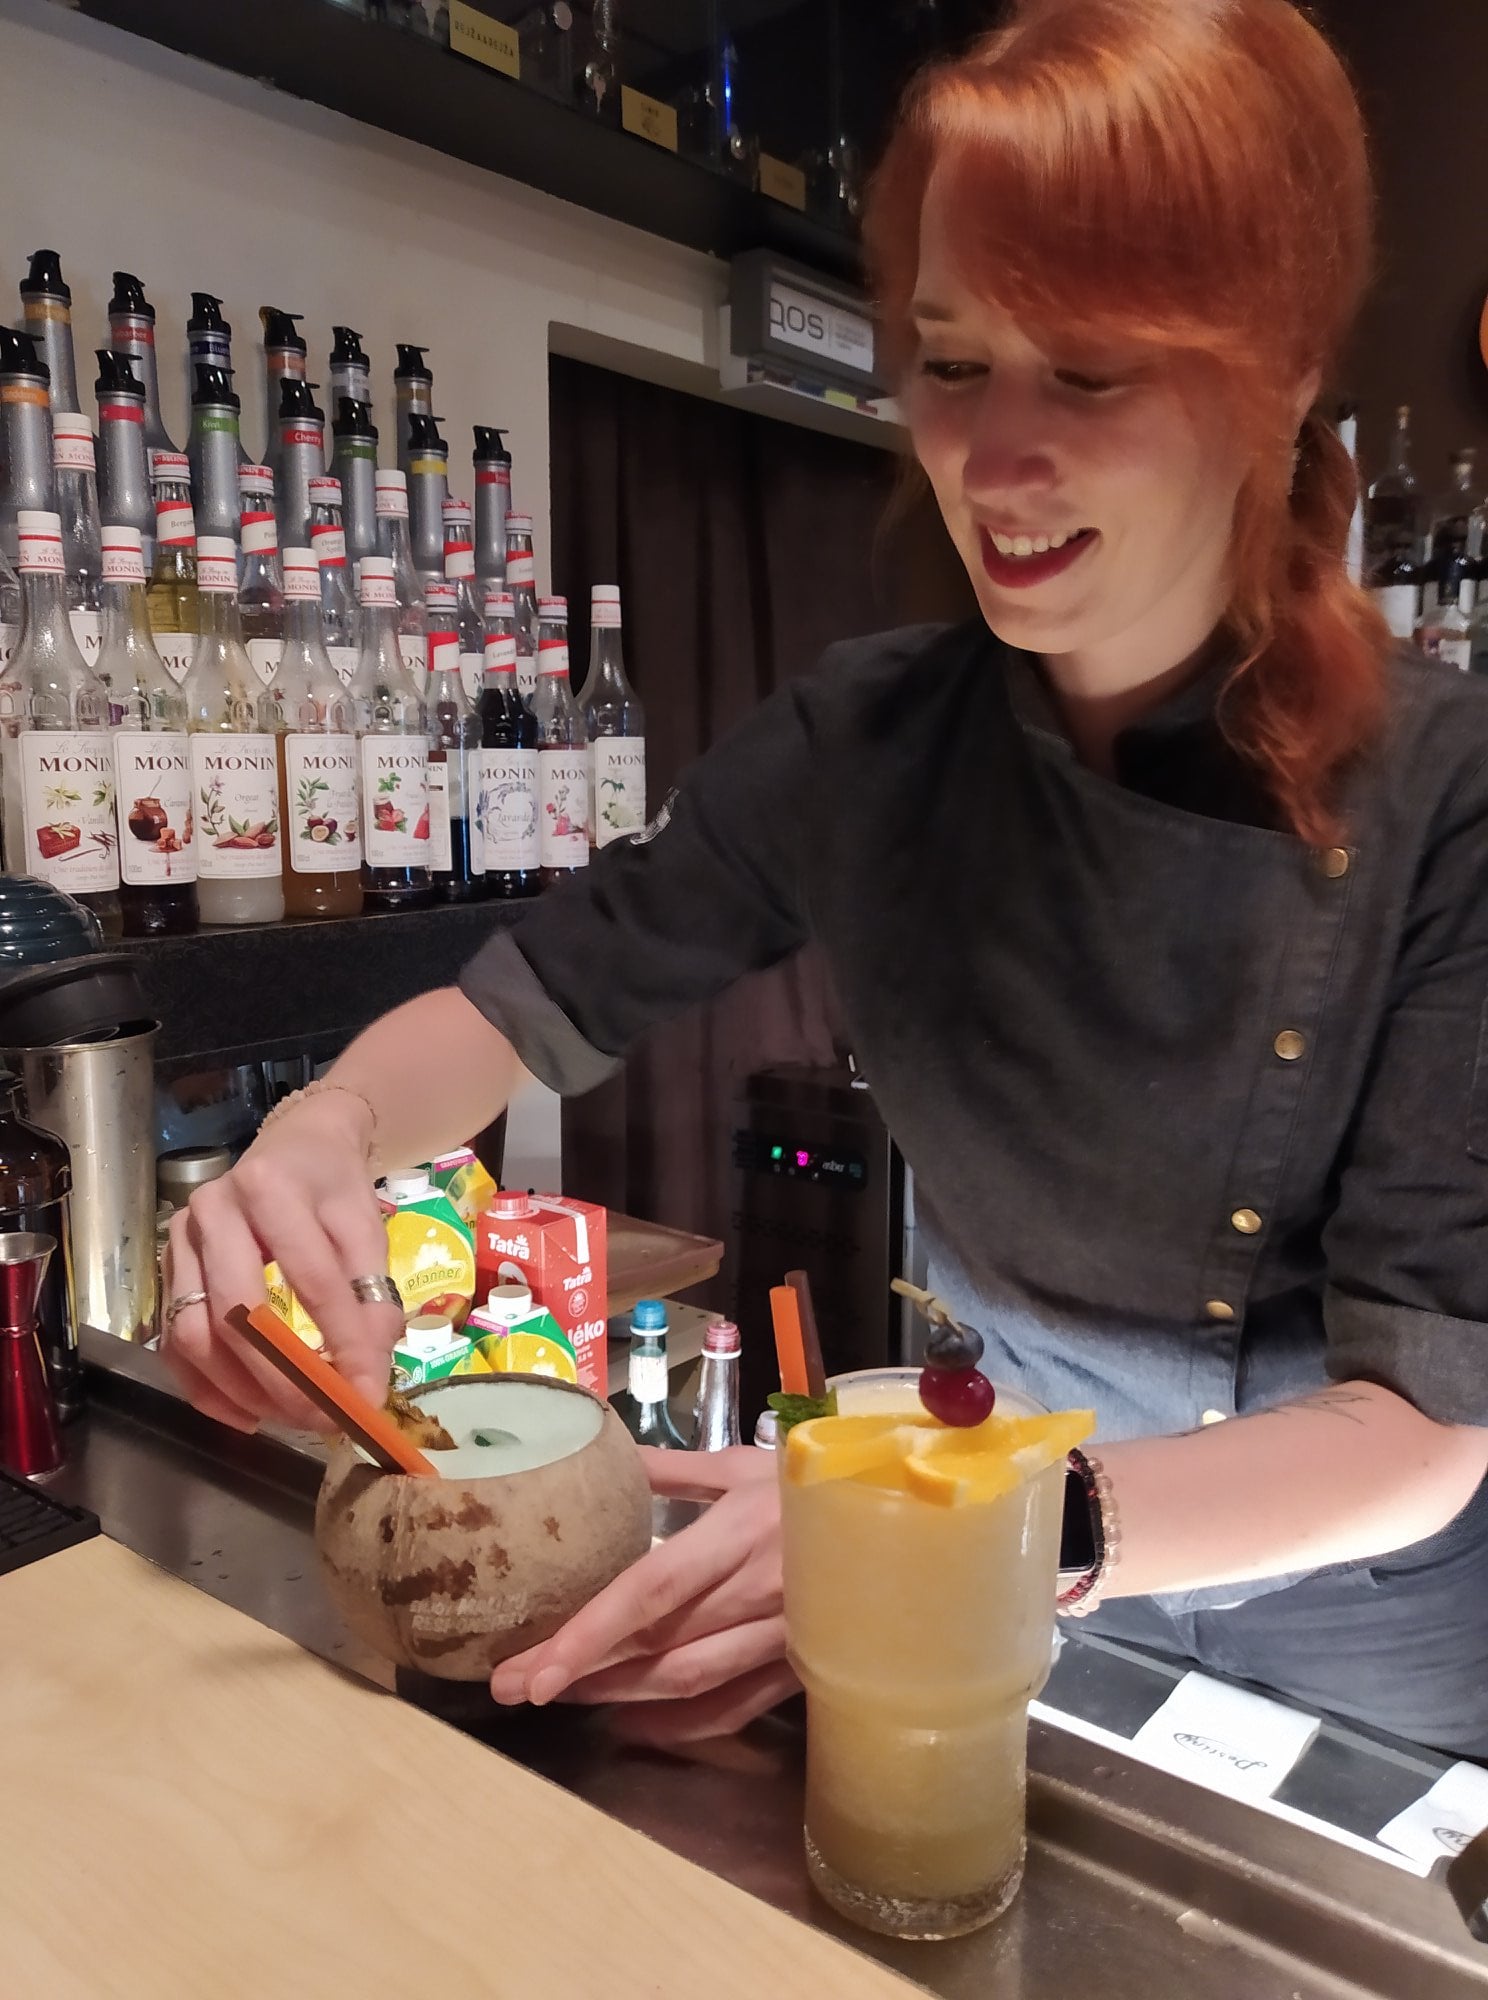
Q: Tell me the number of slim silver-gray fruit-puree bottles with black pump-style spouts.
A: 13